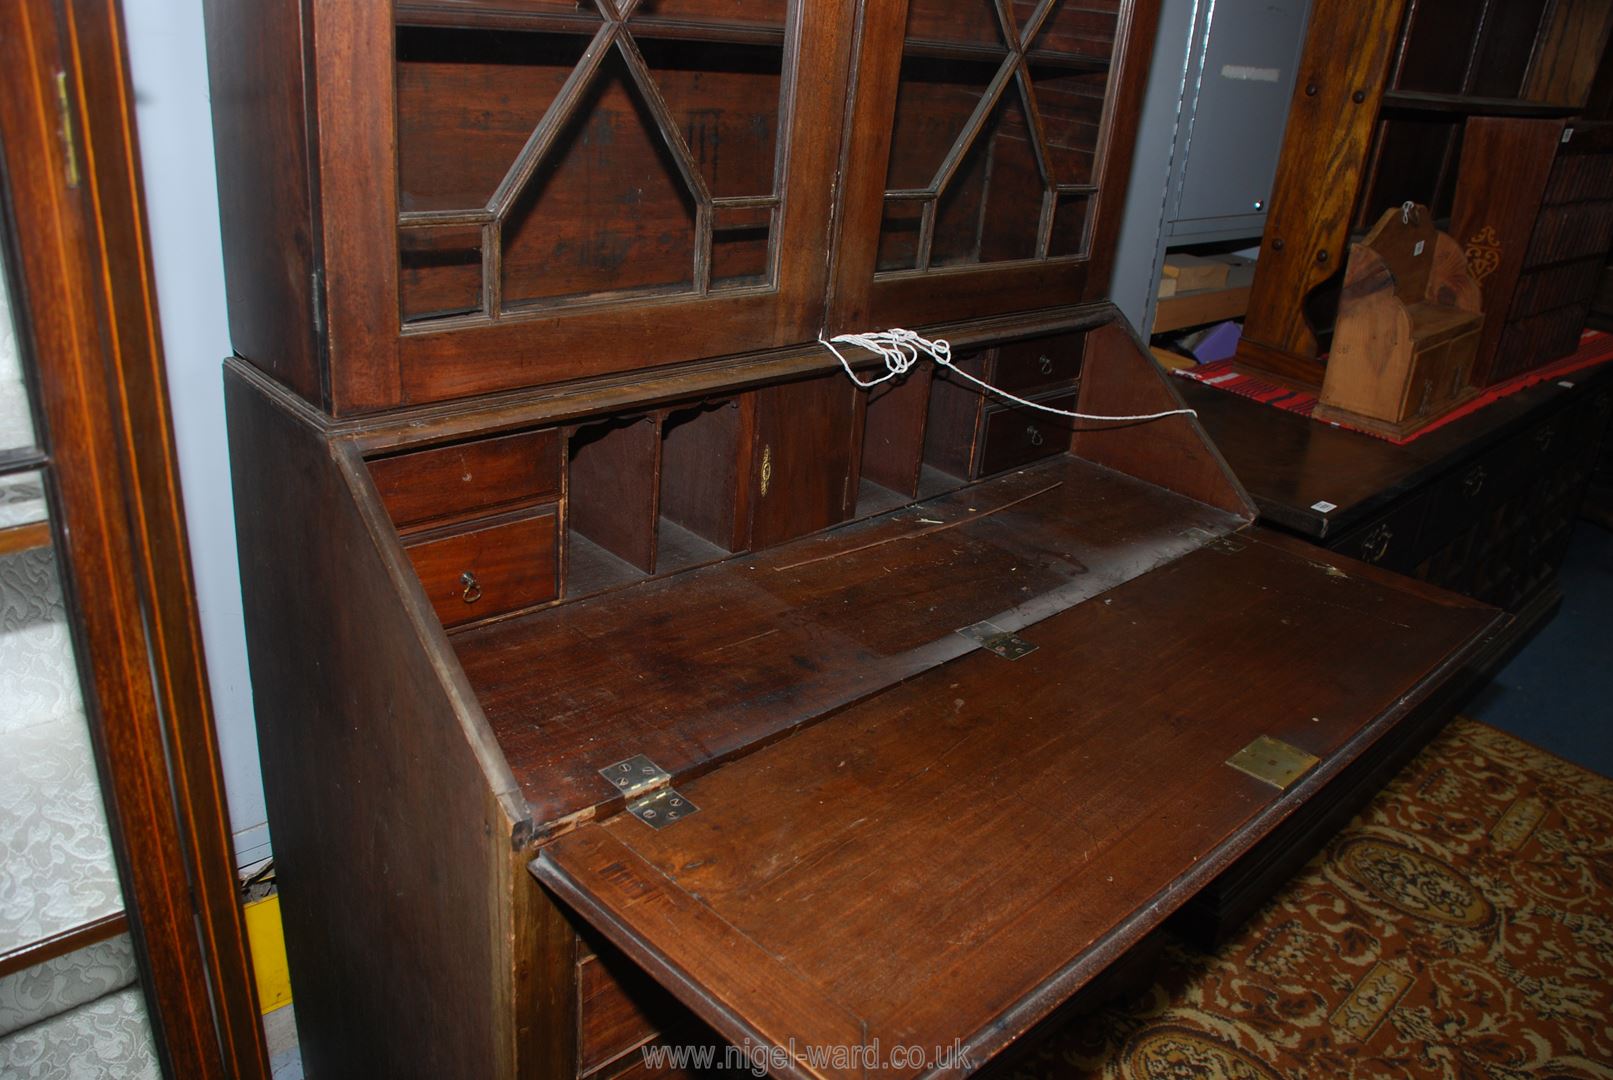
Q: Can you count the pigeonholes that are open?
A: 4